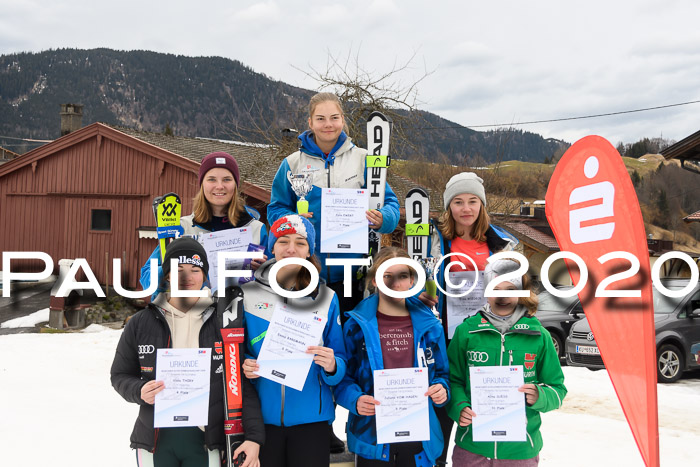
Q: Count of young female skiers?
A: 7